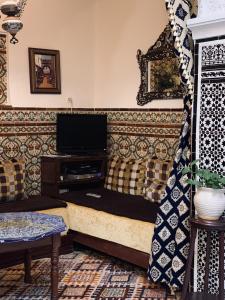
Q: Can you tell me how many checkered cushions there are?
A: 3